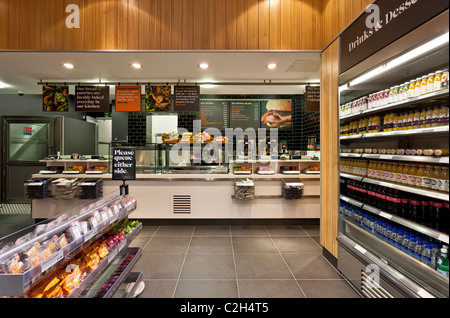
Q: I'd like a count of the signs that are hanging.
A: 6